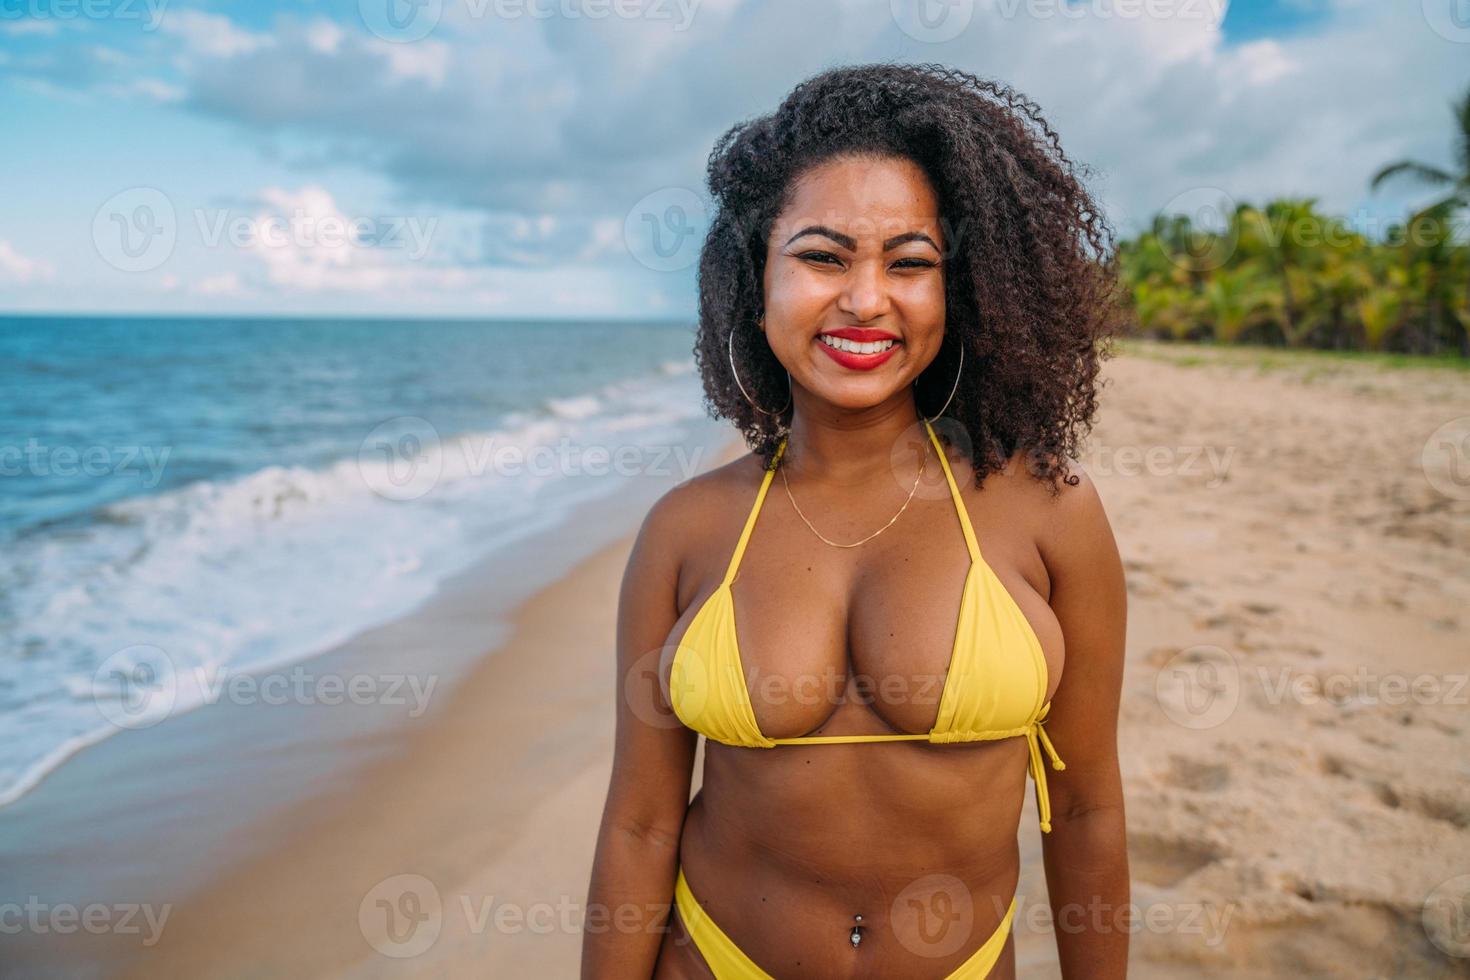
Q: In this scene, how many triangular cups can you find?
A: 2